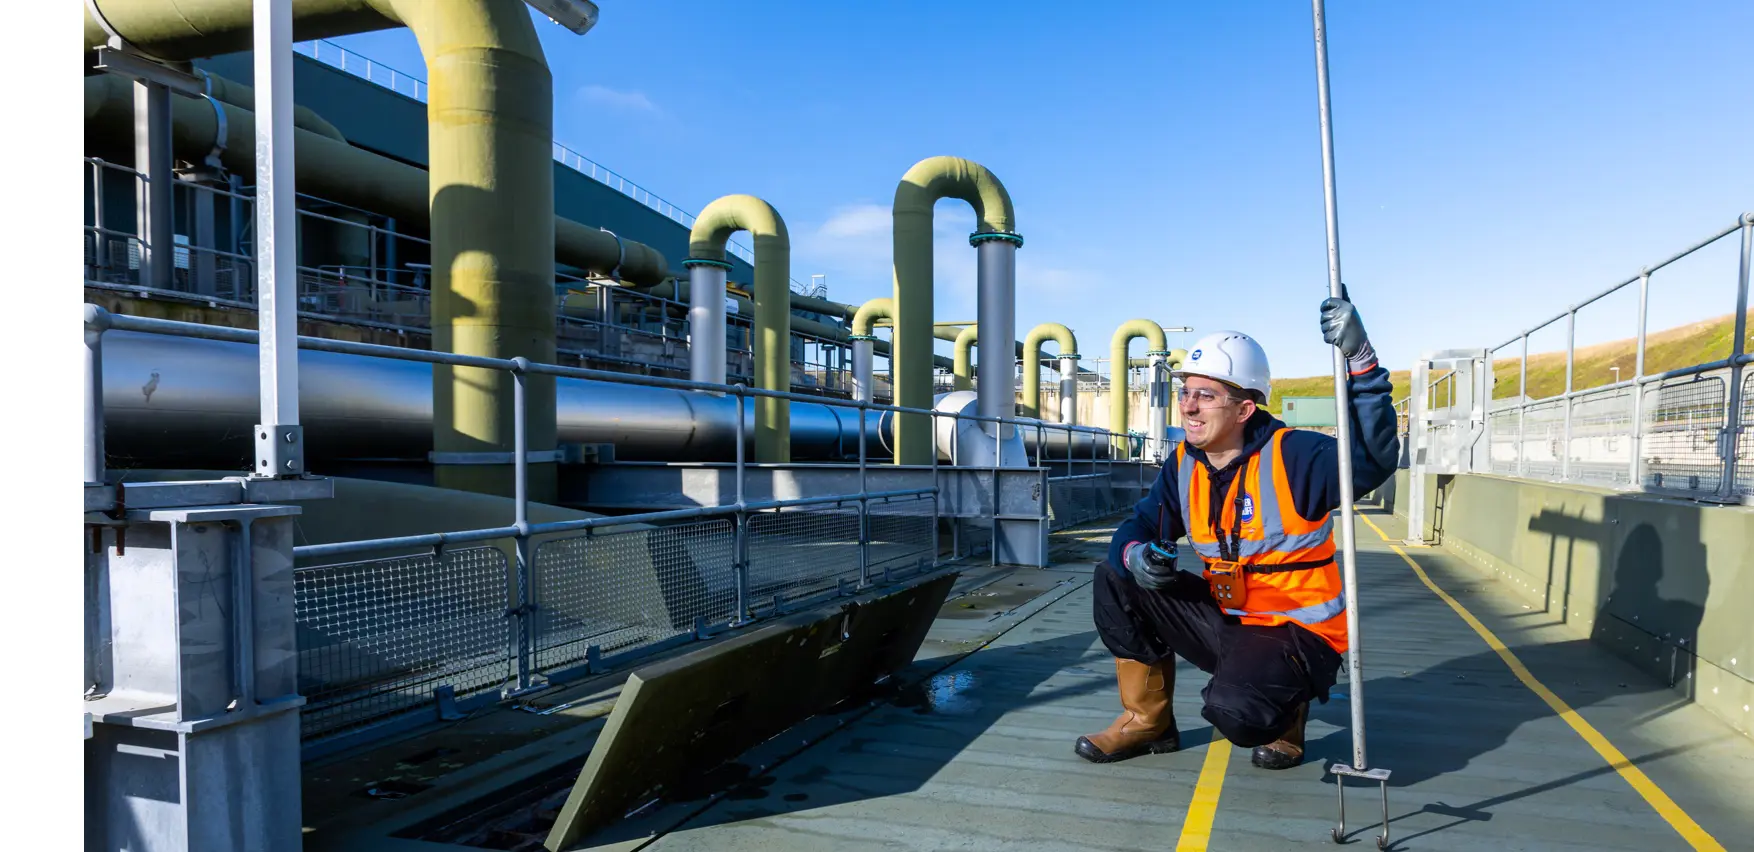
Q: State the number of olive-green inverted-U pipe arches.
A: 7